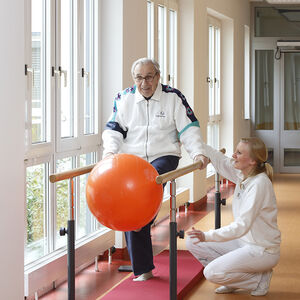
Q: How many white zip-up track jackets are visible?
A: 1